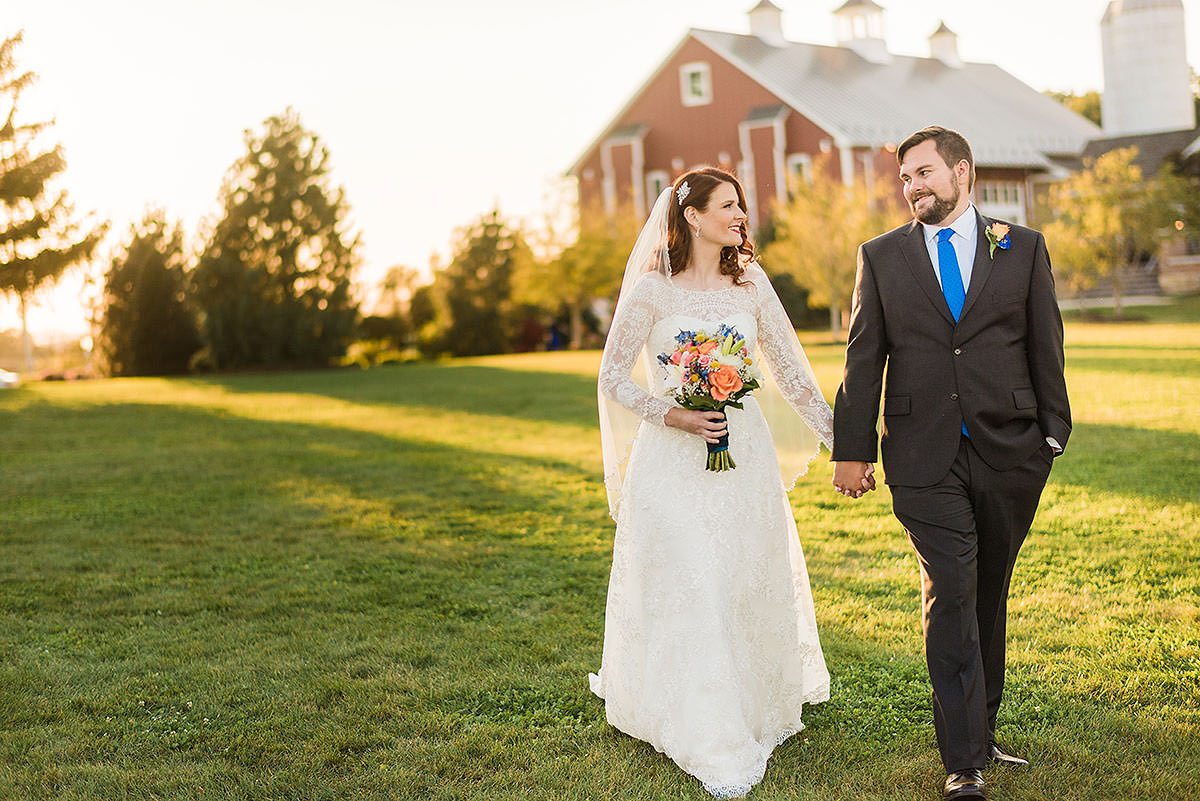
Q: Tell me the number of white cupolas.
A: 3